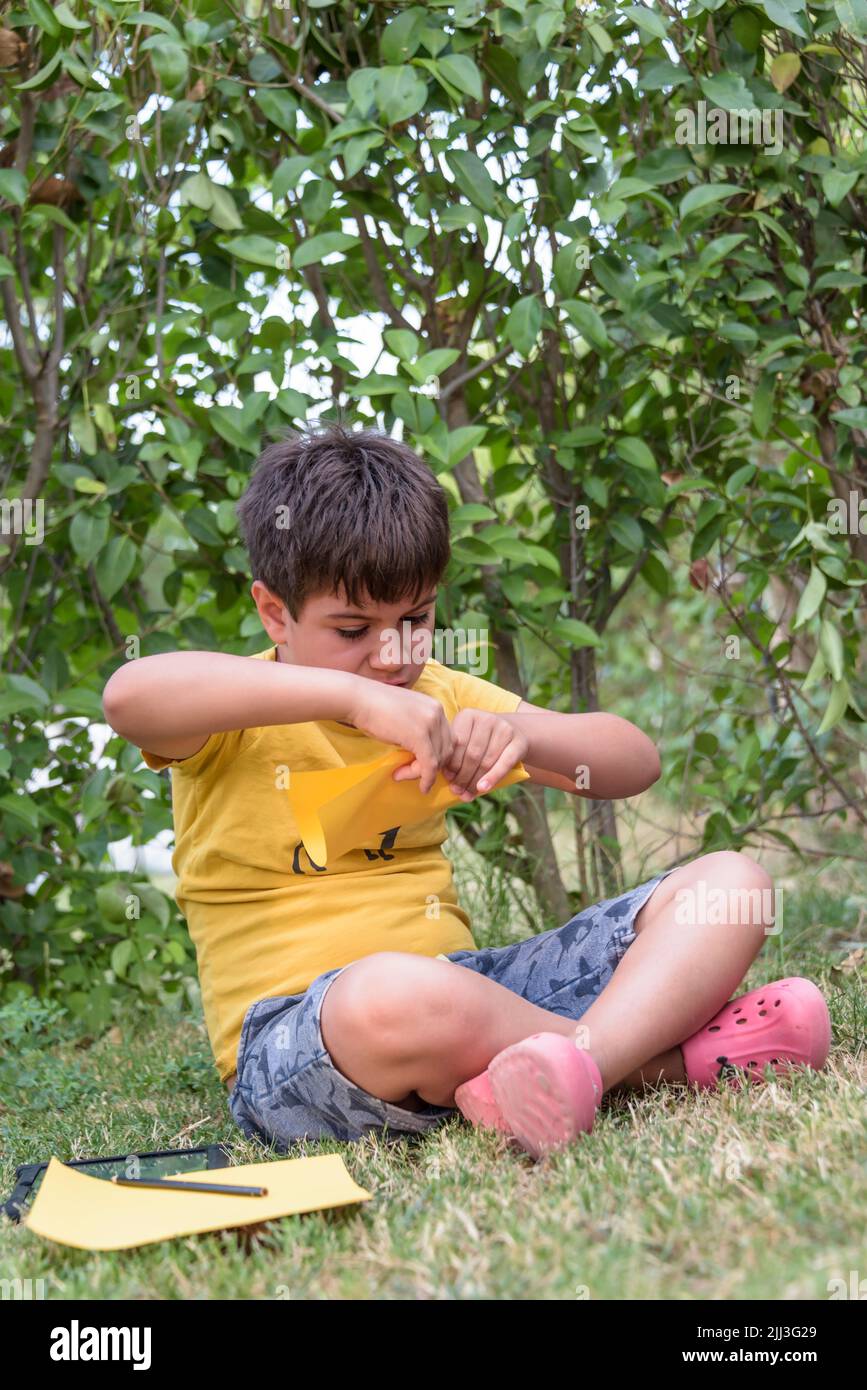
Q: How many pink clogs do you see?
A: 2